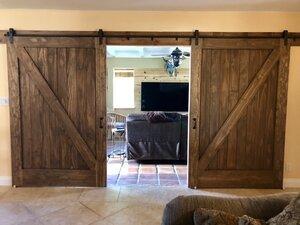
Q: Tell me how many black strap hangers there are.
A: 4